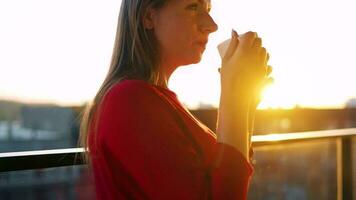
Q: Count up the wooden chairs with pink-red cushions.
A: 0